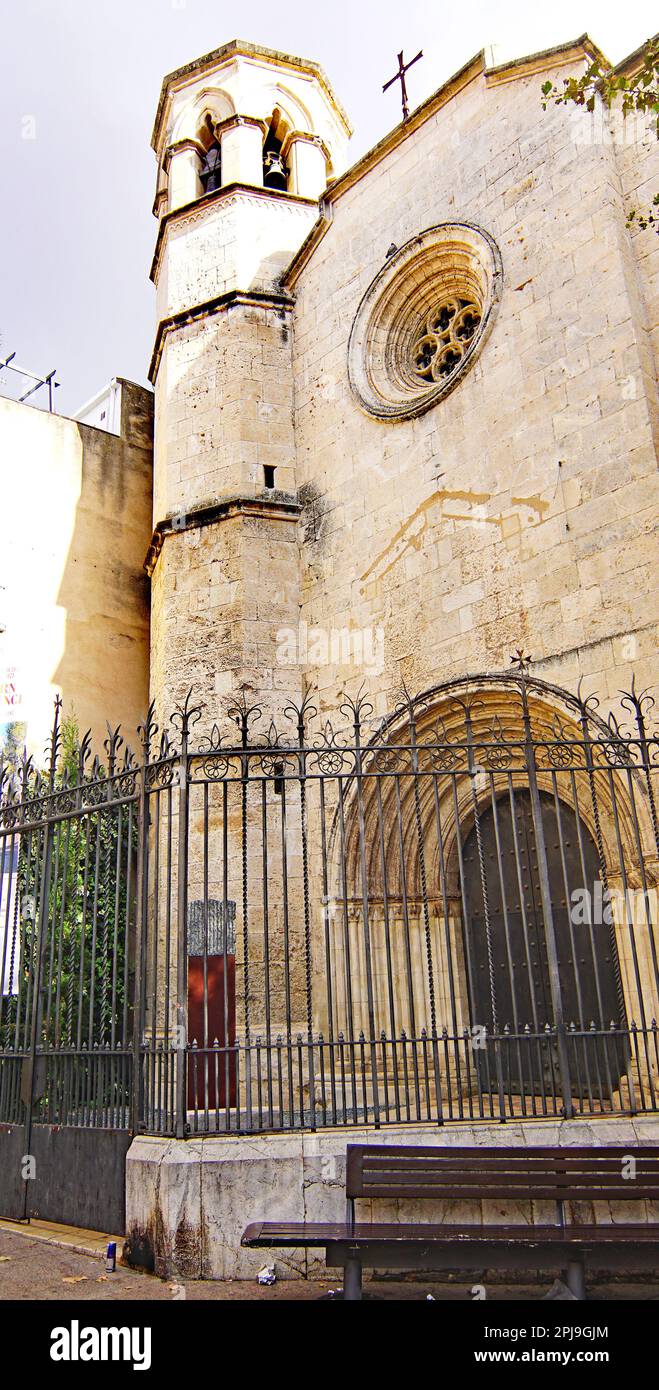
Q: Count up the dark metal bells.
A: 2